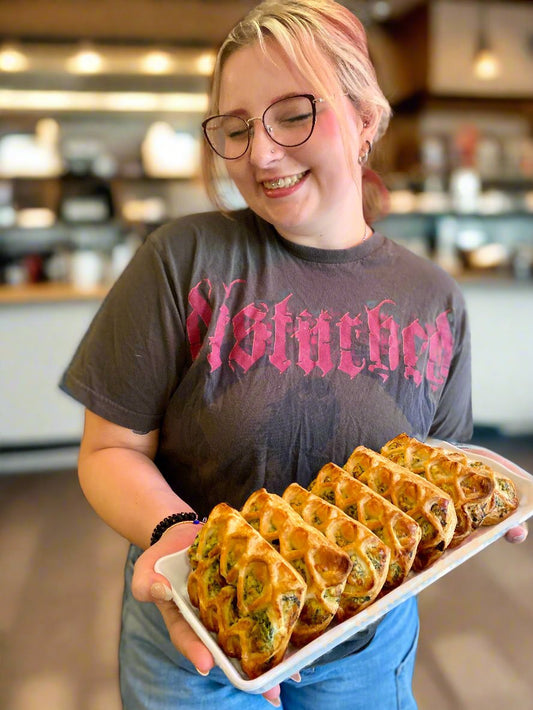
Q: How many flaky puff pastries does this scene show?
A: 7